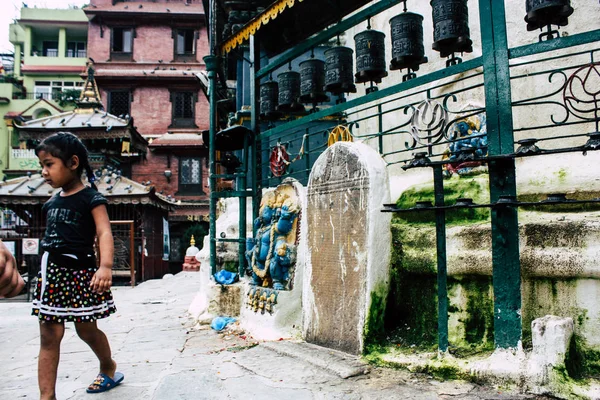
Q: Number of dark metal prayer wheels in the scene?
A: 8